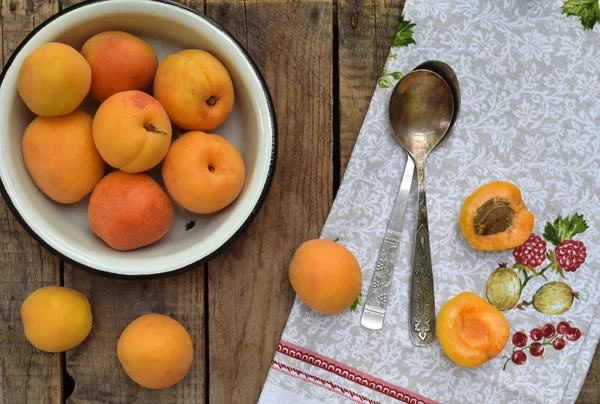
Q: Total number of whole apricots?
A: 10